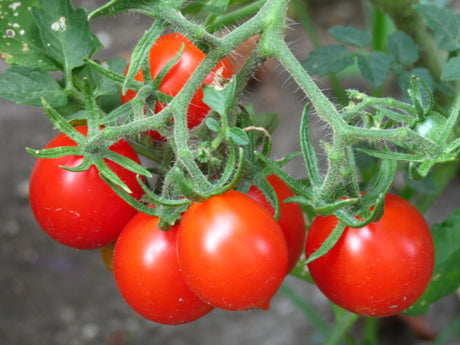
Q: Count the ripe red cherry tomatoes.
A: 6